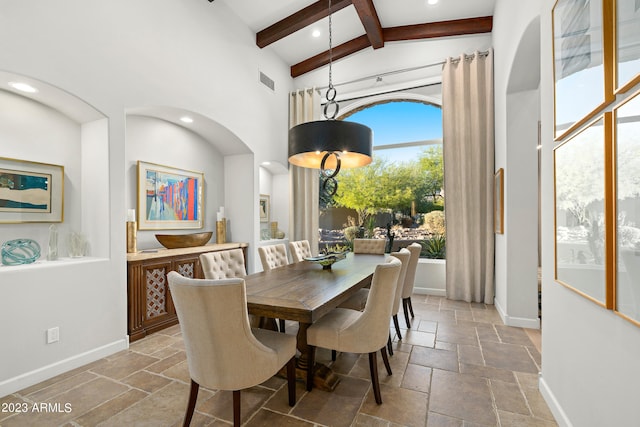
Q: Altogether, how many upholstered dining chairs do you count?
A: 8